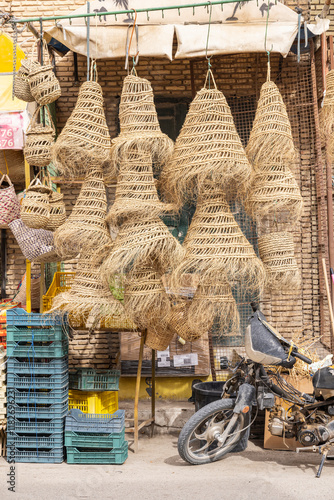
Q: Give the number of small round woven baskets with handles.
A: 5